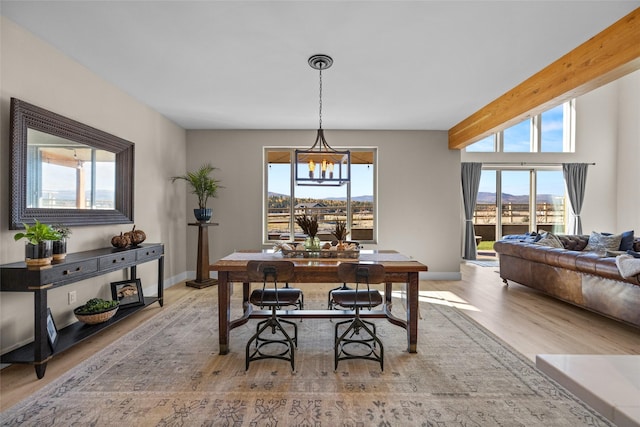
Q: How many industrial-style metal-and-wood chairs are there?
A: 4